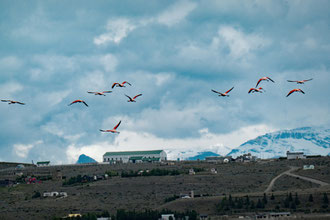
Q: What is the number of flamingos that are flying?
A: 11